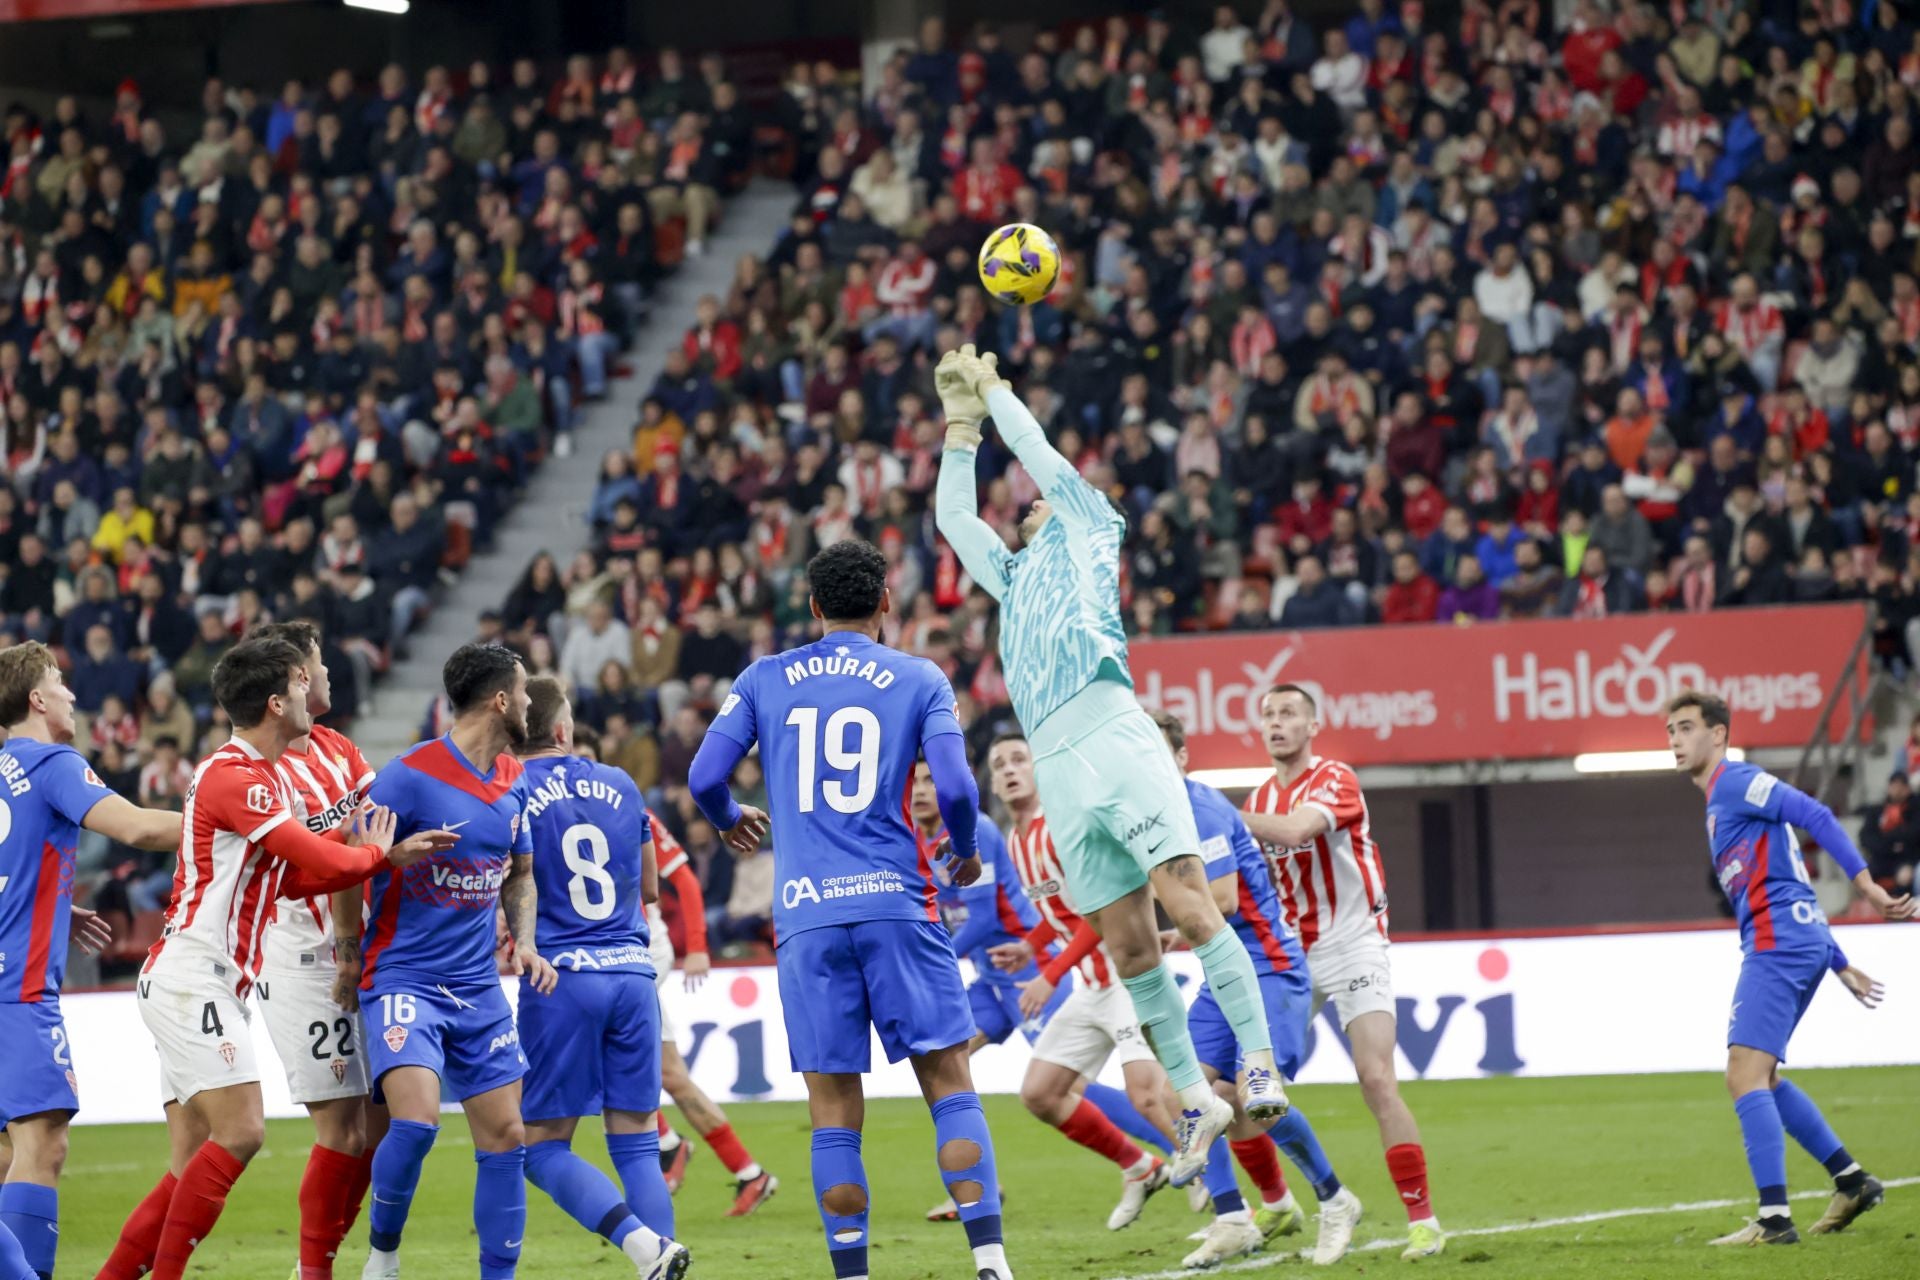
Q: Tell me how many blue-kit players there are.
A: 7